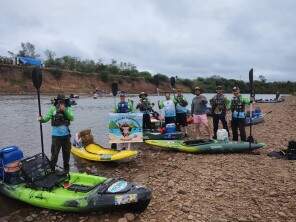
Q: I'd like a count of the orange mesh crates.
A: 0